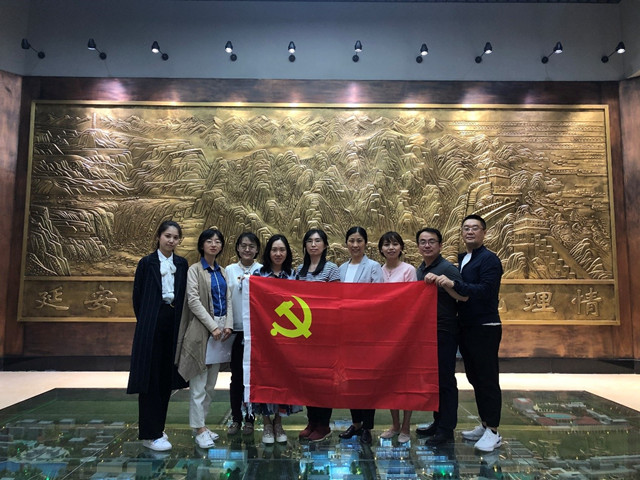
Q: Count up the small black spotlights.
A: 10